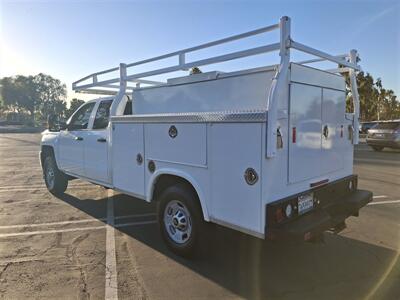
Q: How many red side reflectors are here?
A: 2